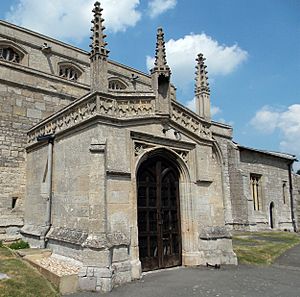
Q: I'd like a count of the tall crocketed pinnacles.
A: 3